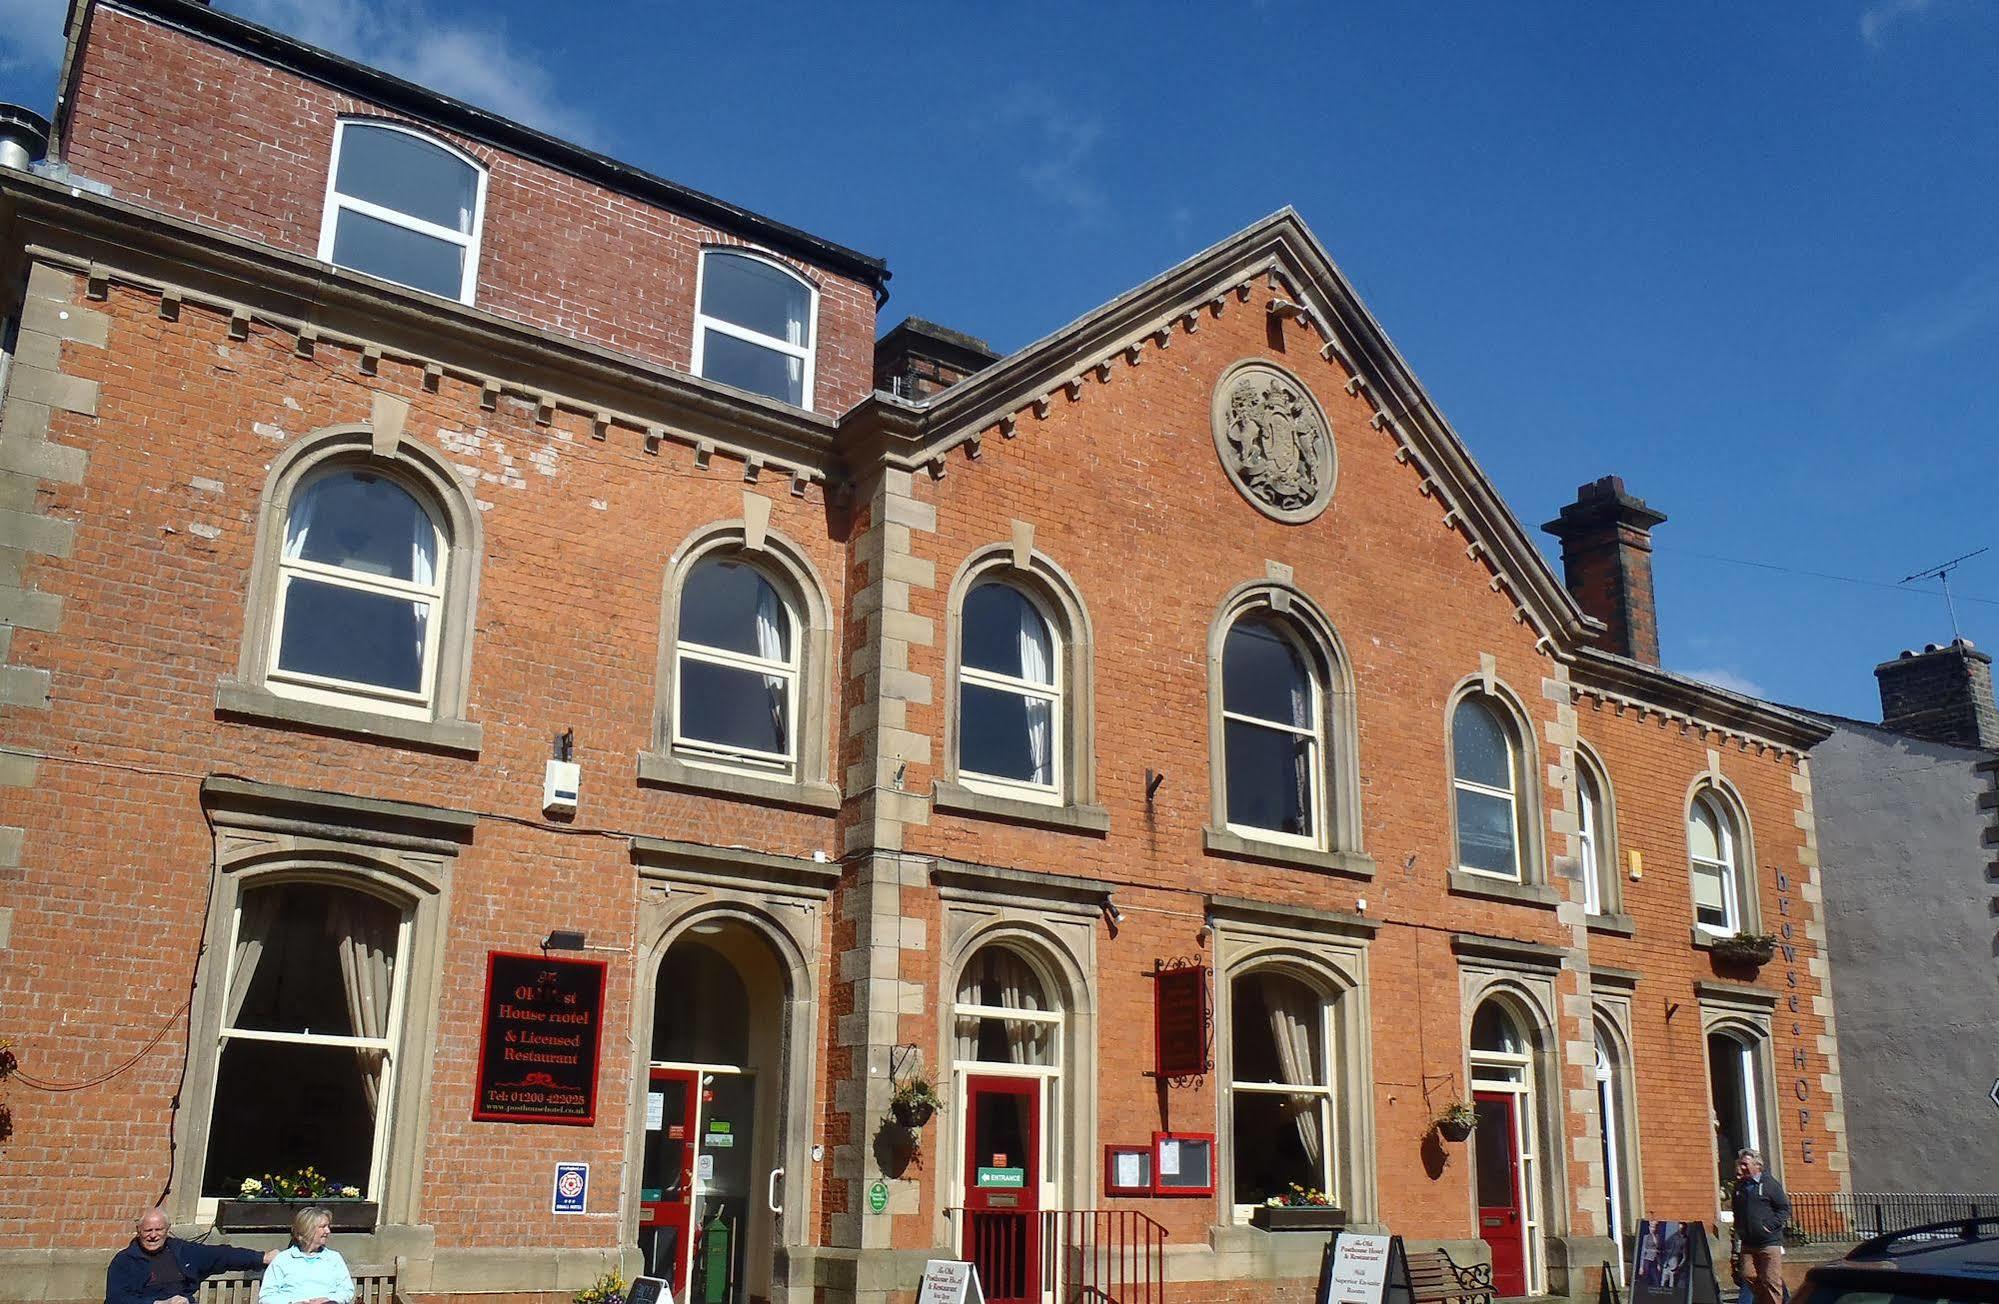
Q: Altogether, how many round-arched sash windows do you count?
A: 7